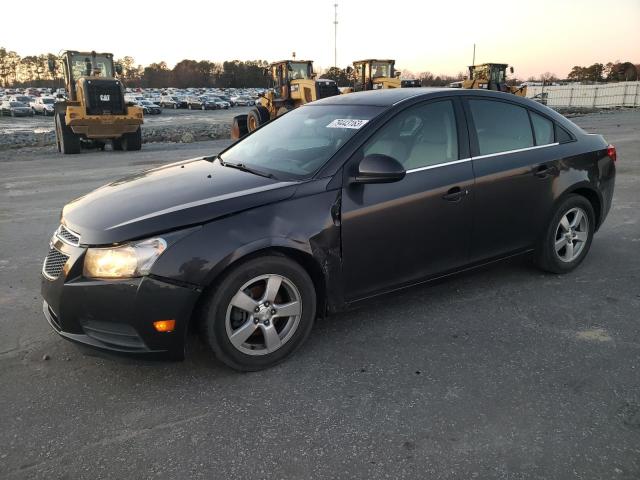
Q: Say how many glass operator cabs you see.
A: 4